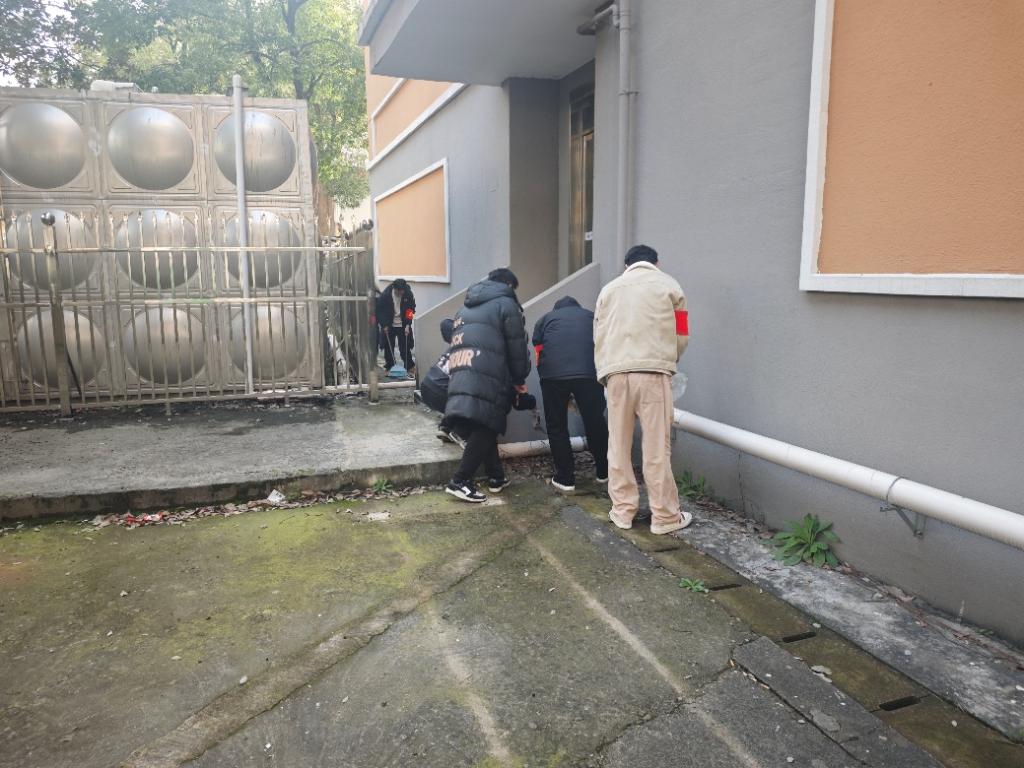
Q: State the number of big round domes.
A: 9